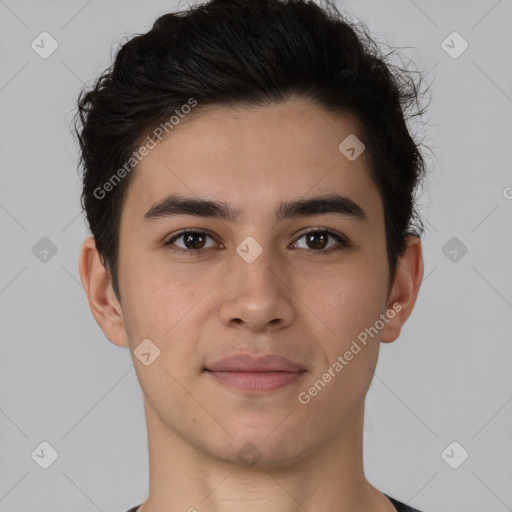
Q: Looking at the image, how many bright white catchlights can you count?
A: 4